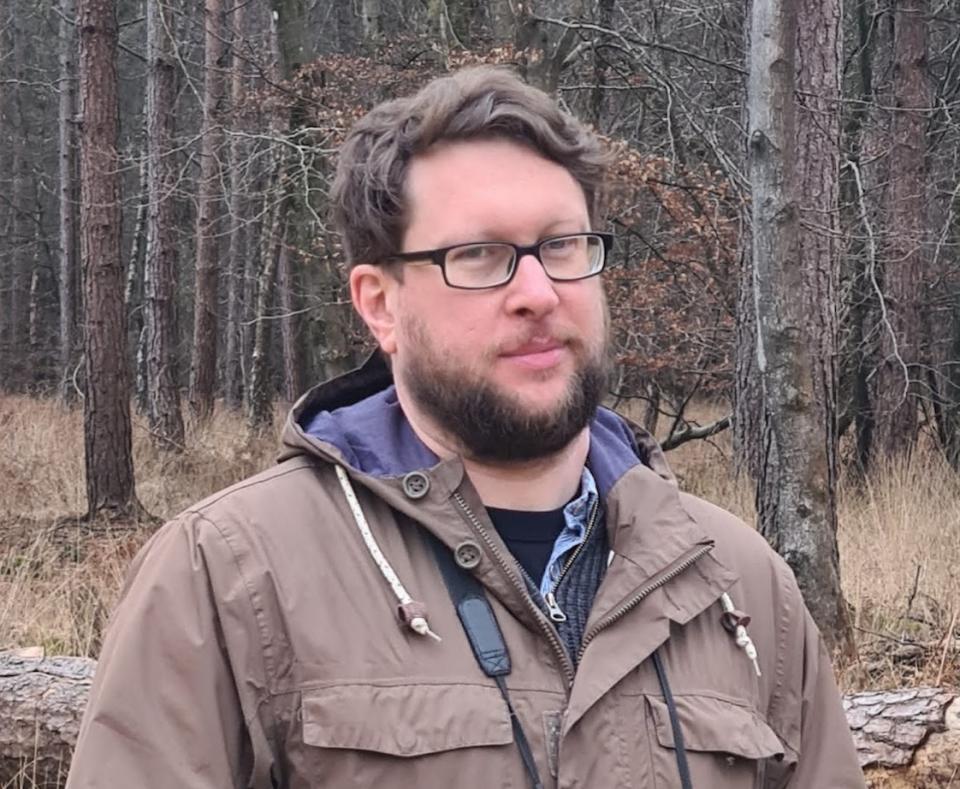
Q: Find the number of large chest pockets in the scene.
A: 2